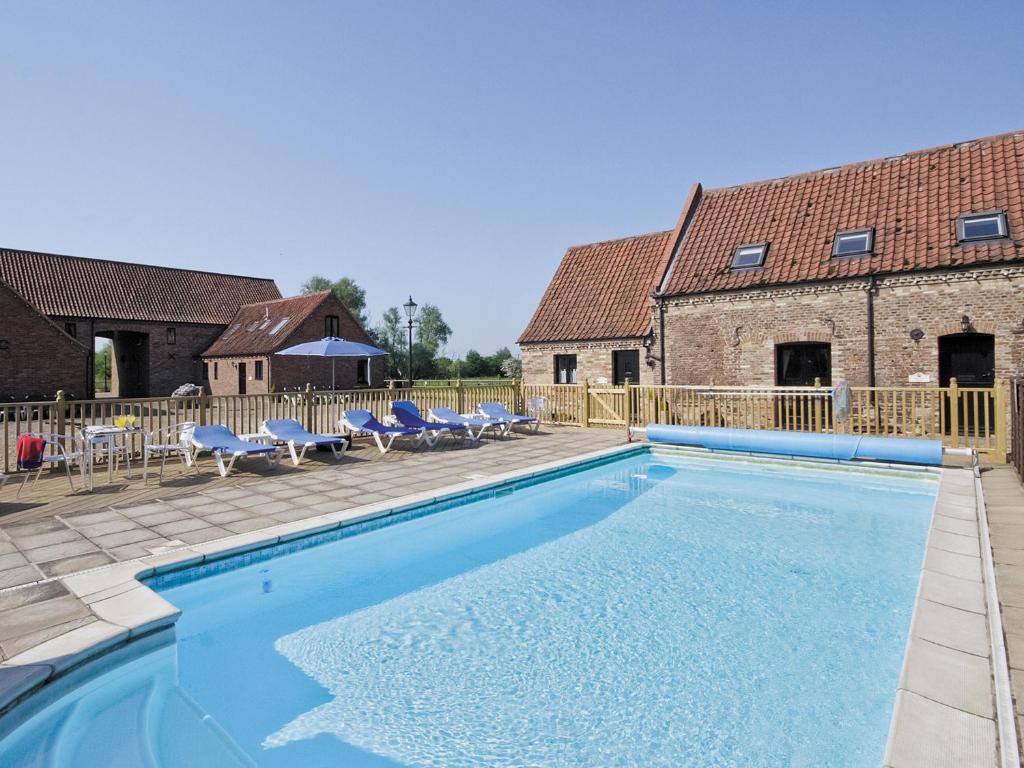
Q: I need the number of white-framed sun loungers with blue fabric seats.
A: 6